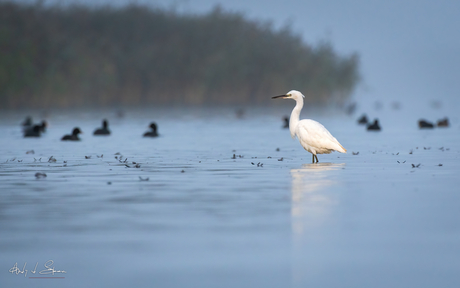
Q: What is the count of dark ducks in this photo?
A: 11